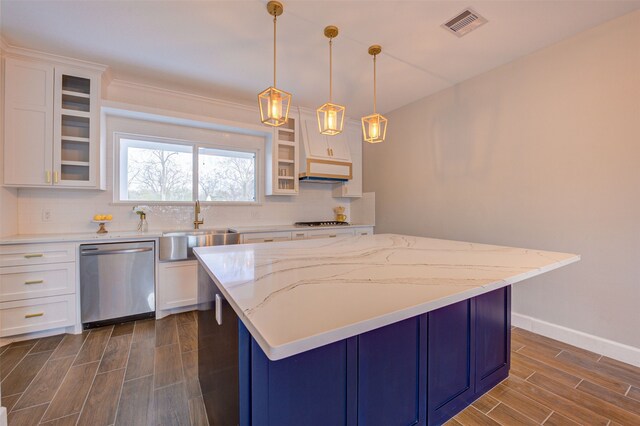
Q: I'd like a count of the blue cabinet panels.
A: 4